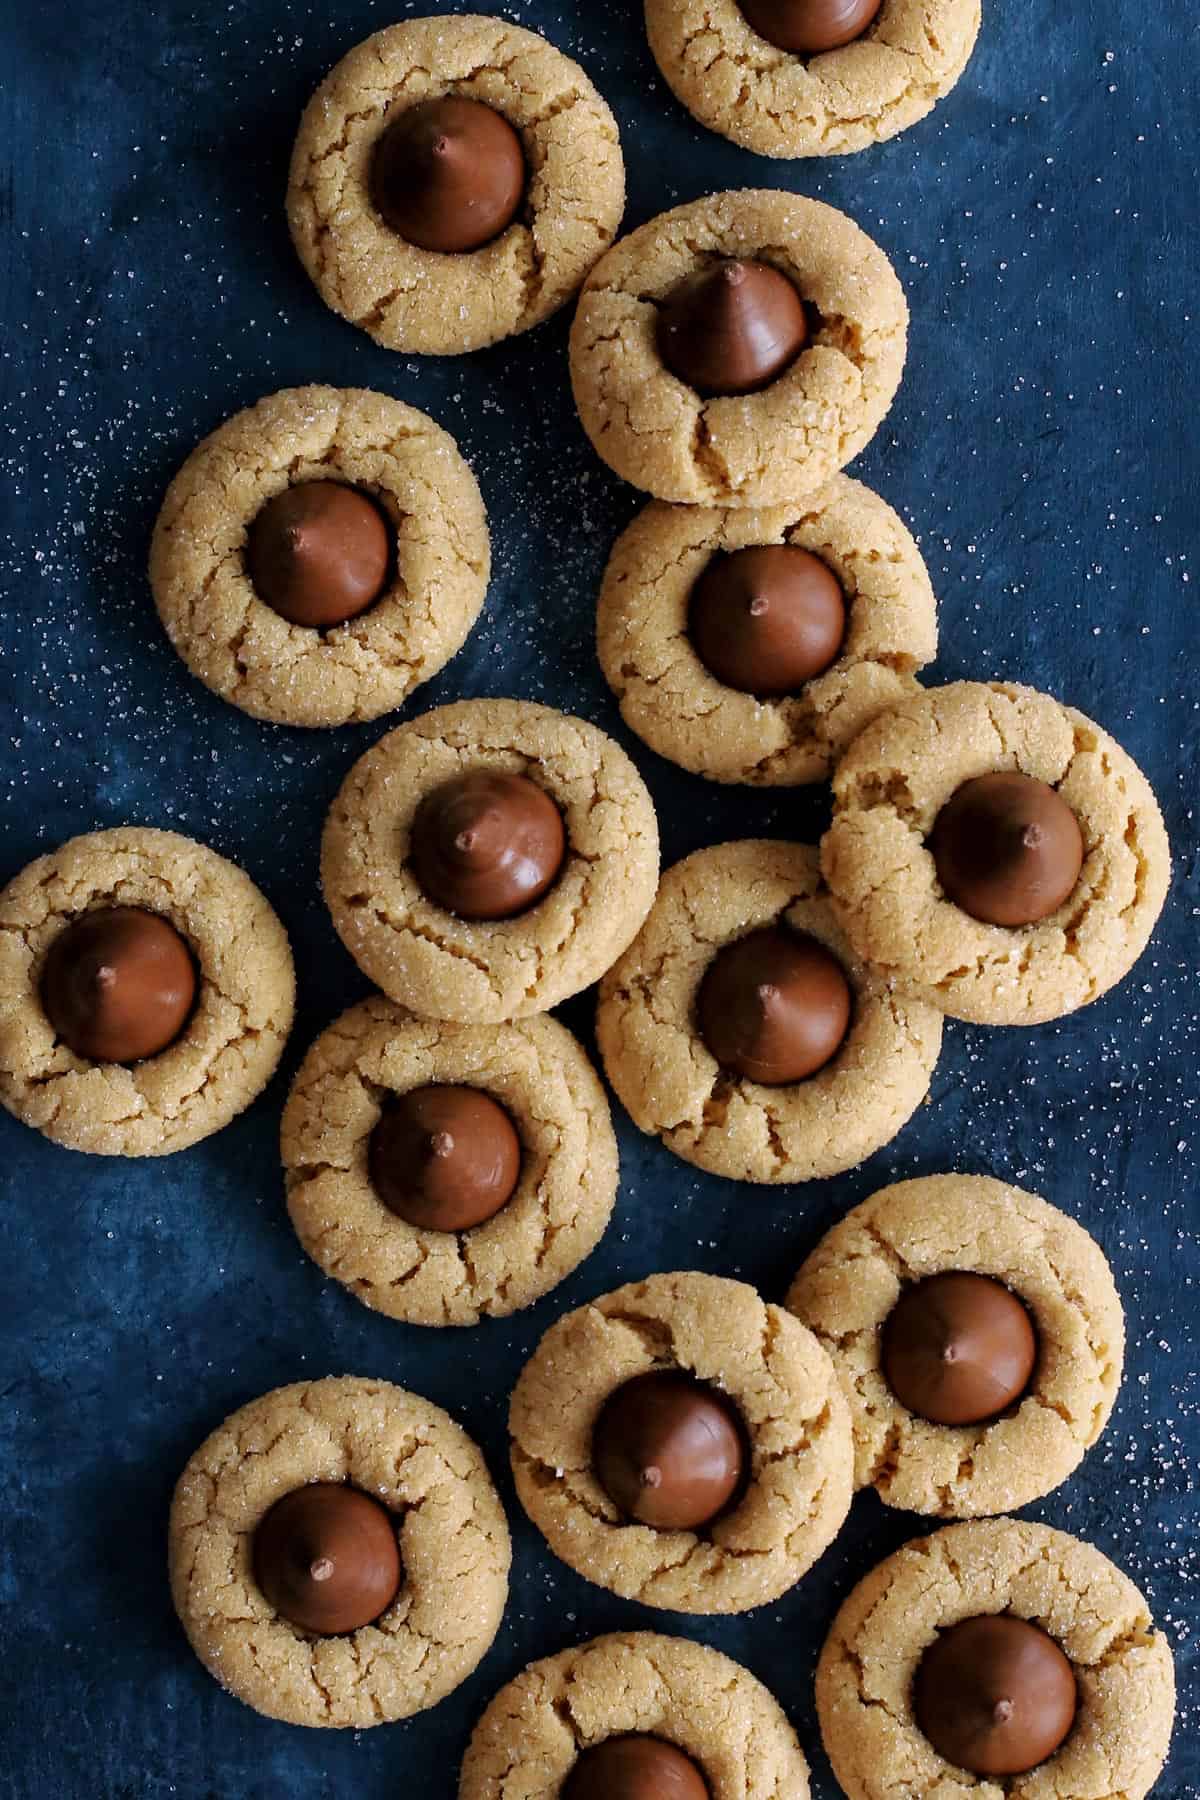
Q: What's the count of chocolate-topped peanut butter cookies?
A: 15